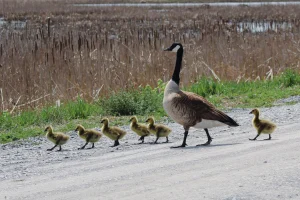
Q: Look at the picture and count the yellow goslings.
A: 6